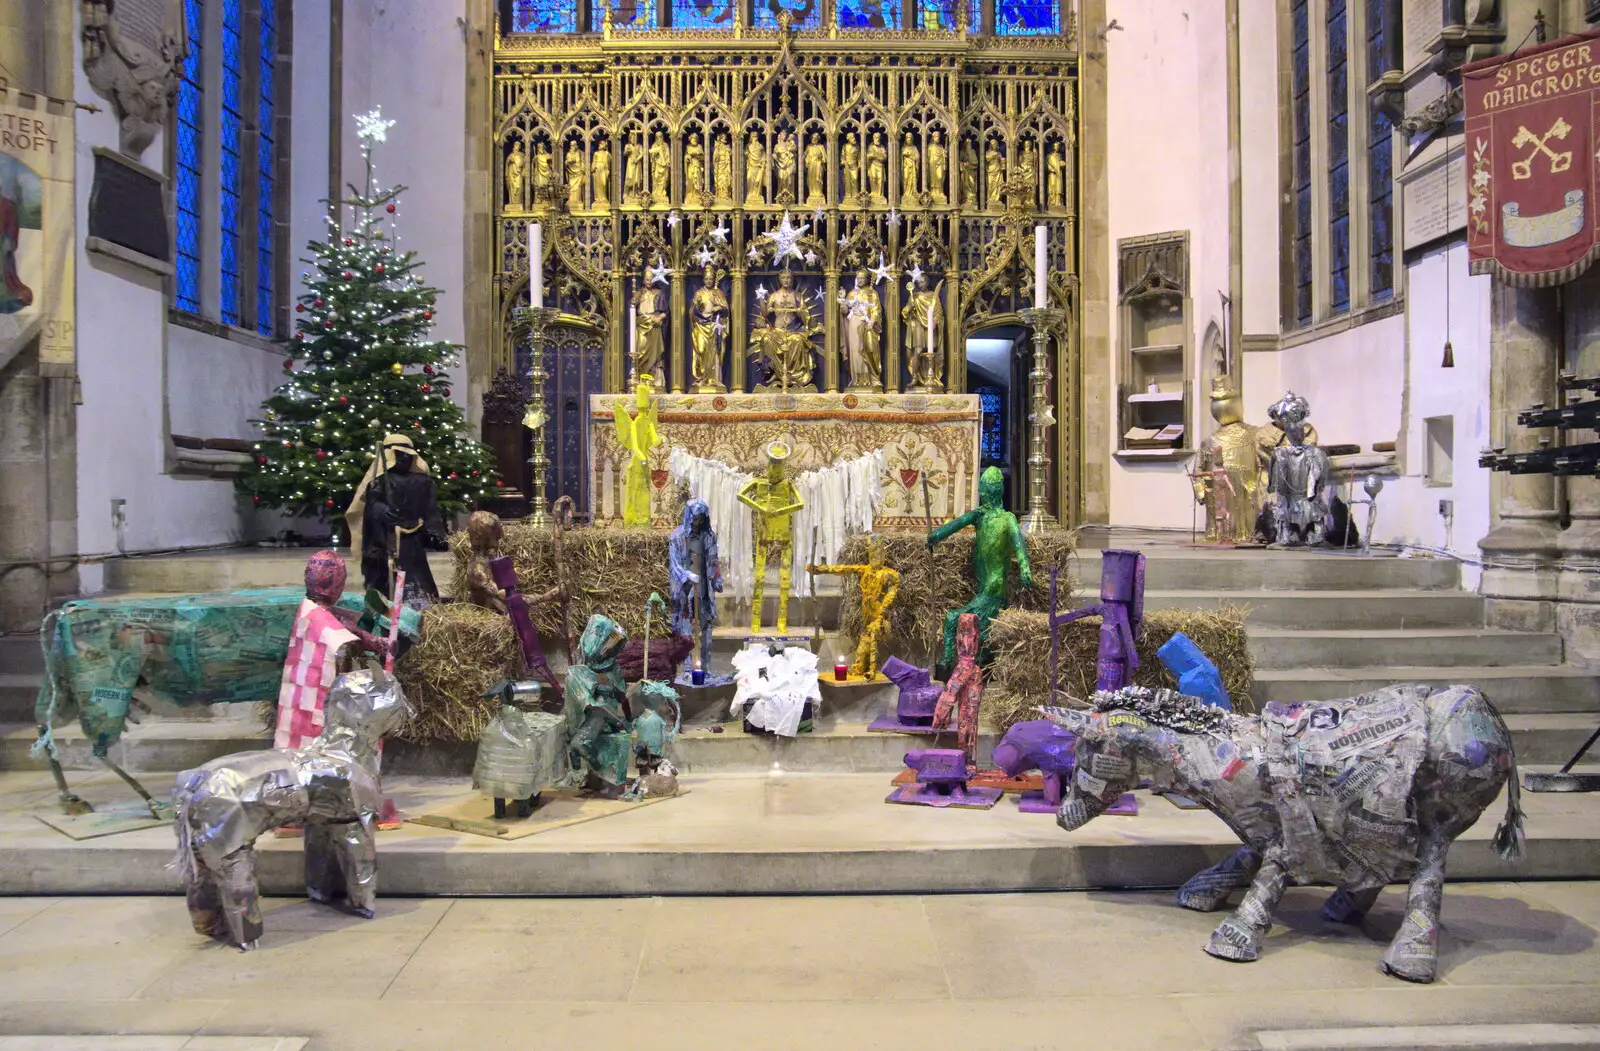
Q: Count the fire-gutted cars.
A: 0